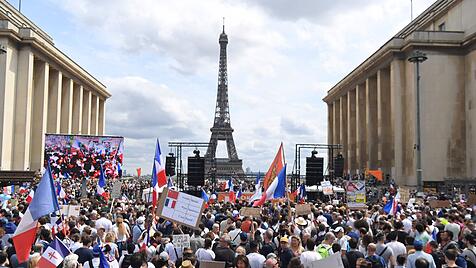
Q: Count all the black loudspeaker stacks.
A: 4